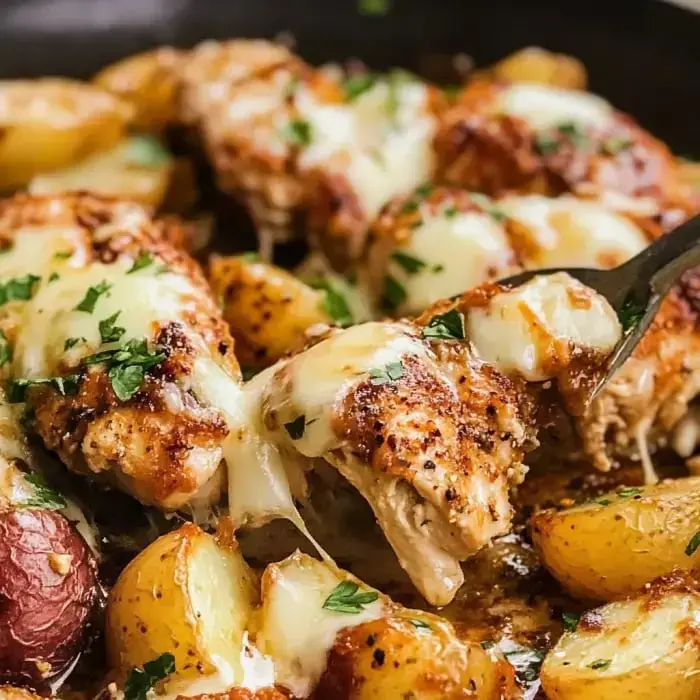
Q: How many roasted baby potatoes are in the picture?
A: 11